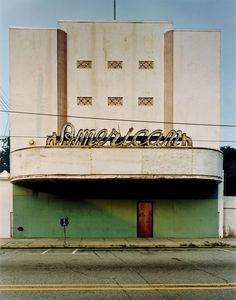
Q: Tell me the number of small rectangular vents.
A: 6